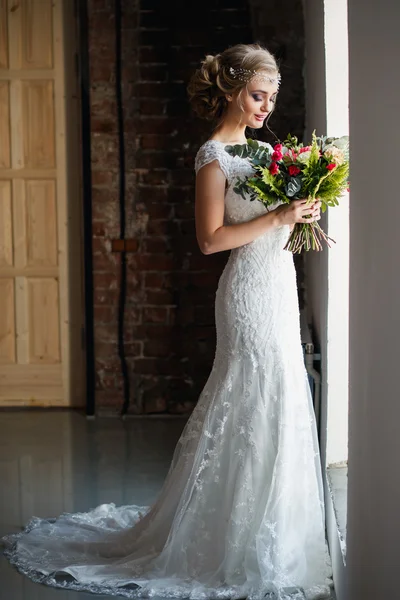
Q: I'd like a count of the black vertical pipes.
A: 2